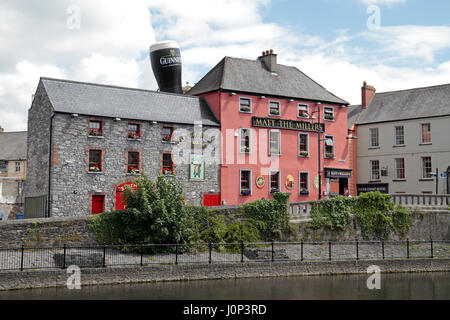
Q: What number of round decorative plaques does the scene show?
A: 3